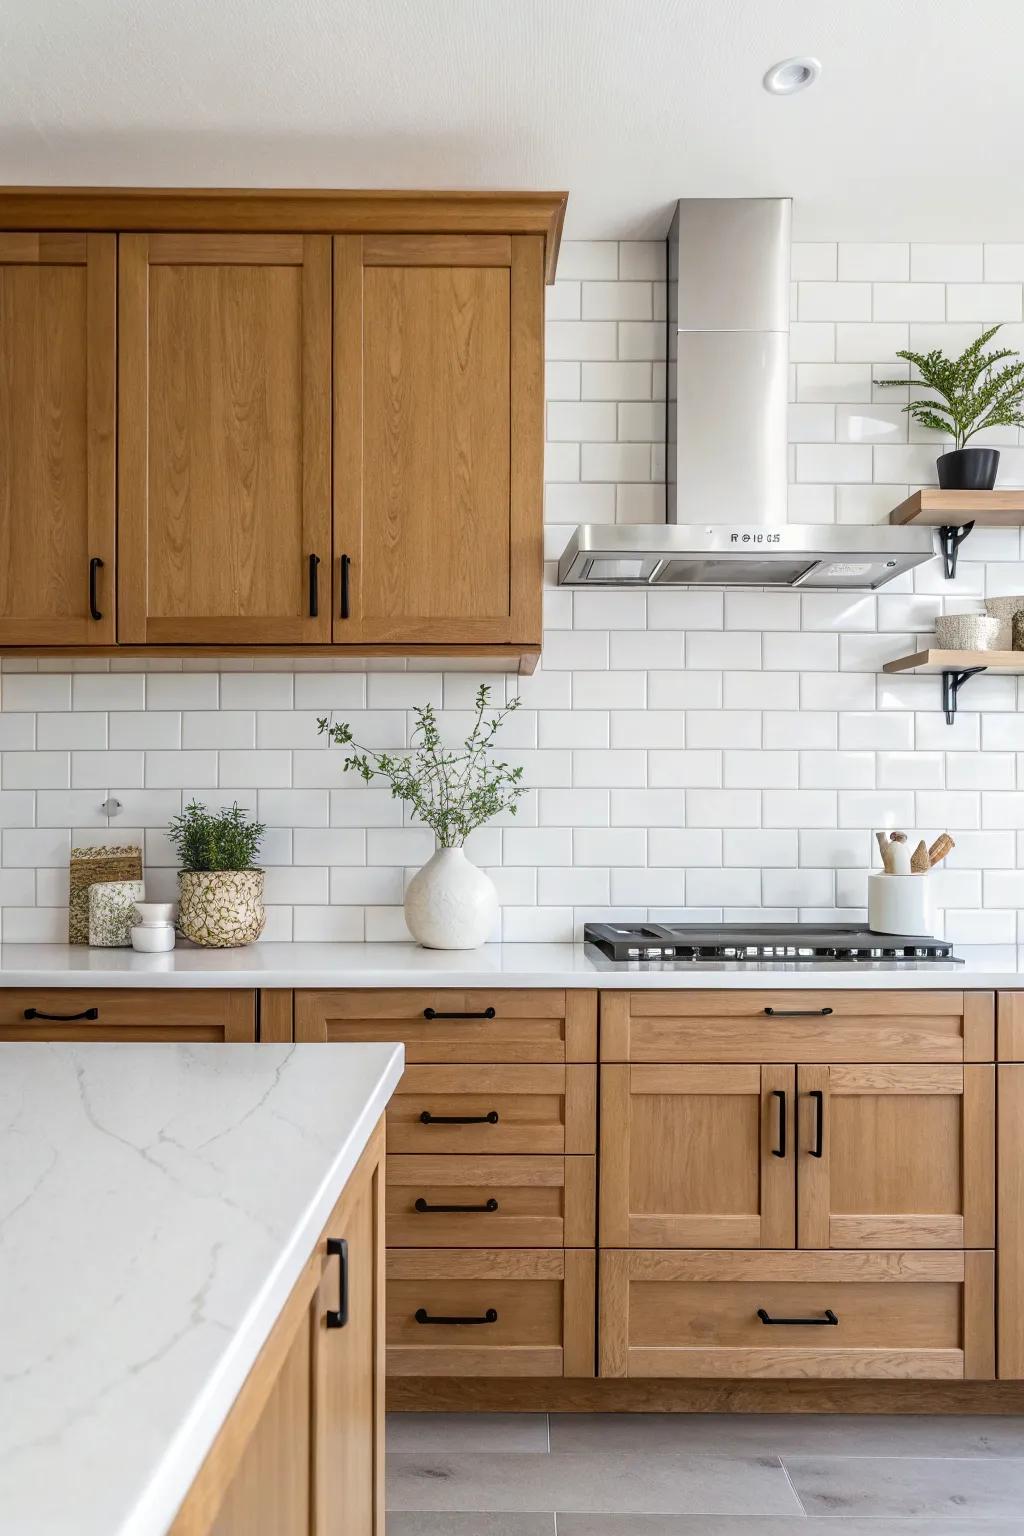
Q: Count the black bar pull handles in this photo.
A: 13